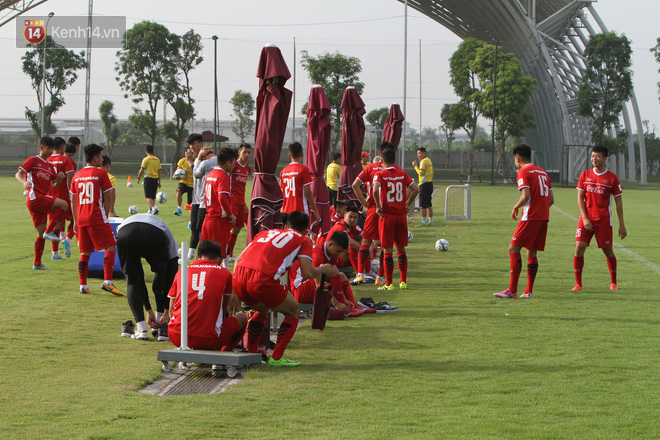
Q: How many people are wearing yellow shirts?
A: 6